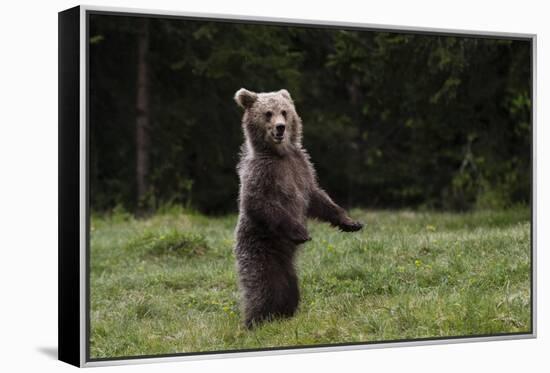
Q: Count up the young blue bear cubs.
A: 0